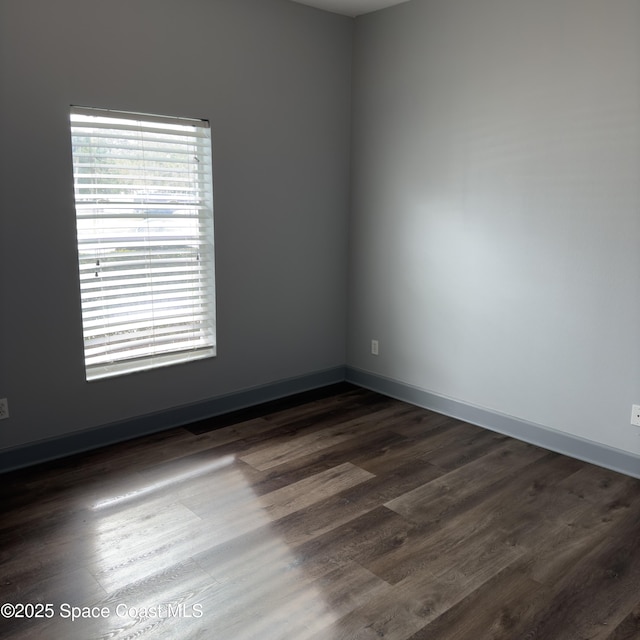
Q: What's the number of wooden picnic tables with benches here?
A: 0